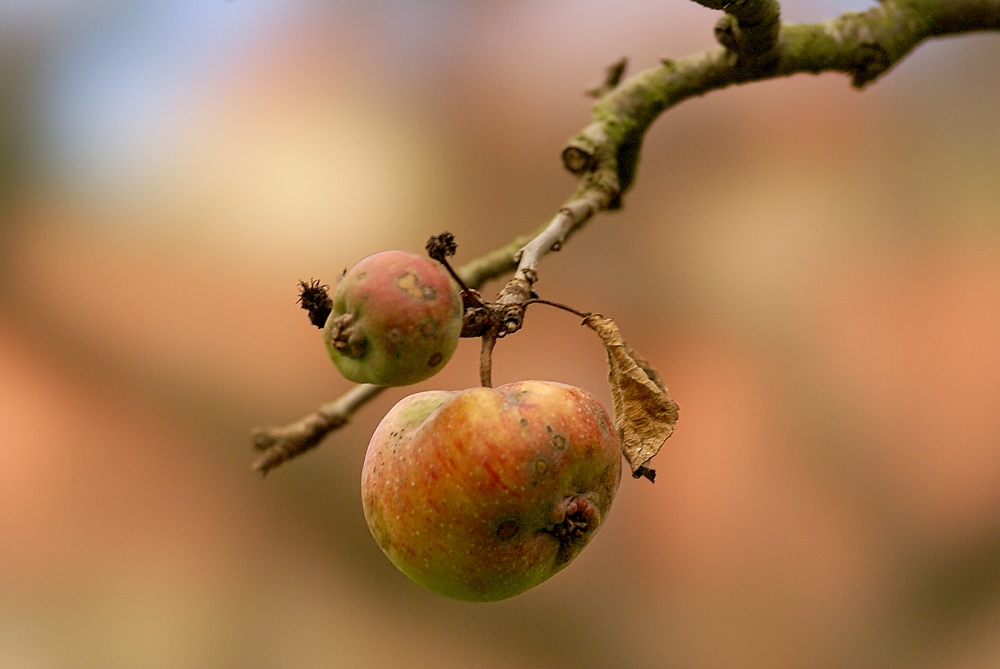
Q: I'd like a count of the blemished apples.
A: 2